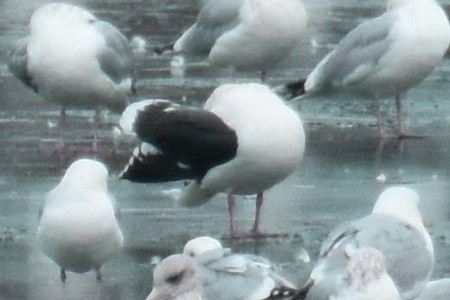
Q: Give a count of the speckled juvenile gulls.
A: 2